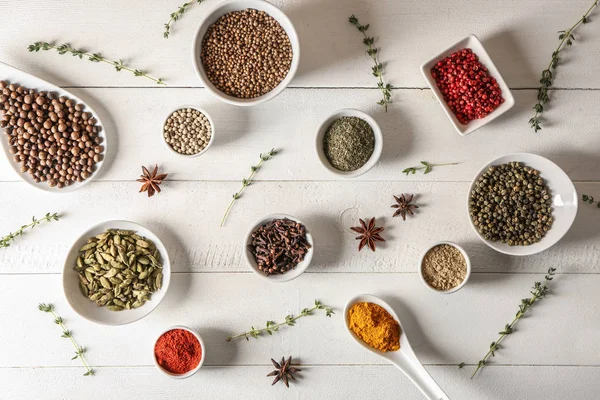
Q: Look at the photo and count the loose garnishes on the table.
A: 15